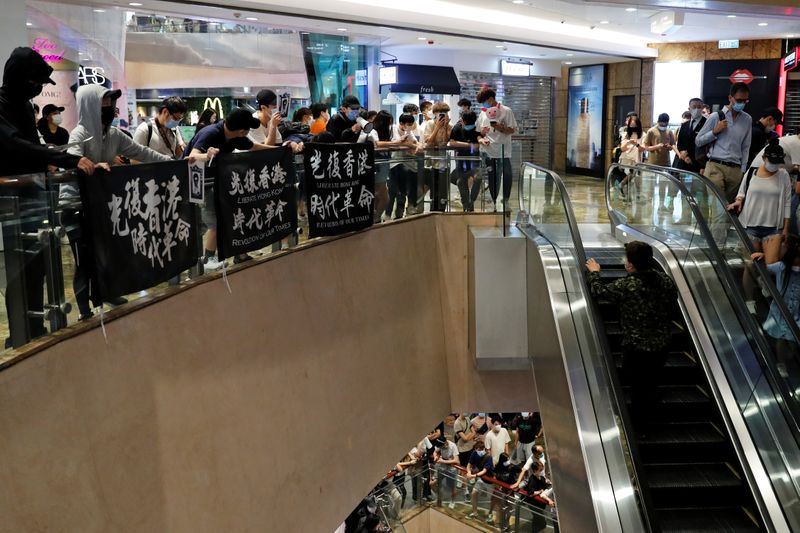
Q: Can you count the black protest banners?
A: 3